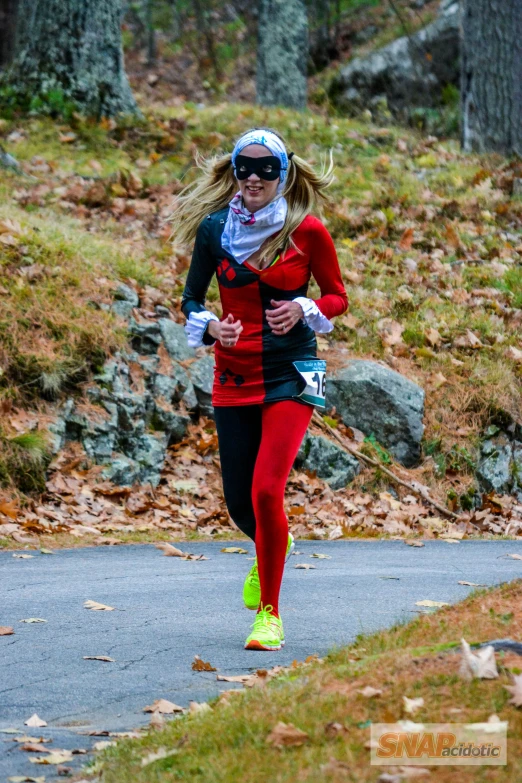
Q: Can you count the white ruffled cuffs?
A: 2